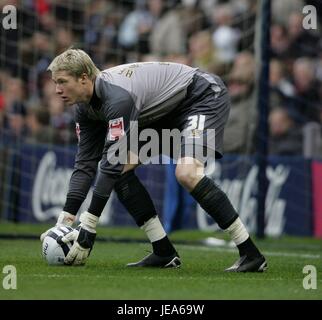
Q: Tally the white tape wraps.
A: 2